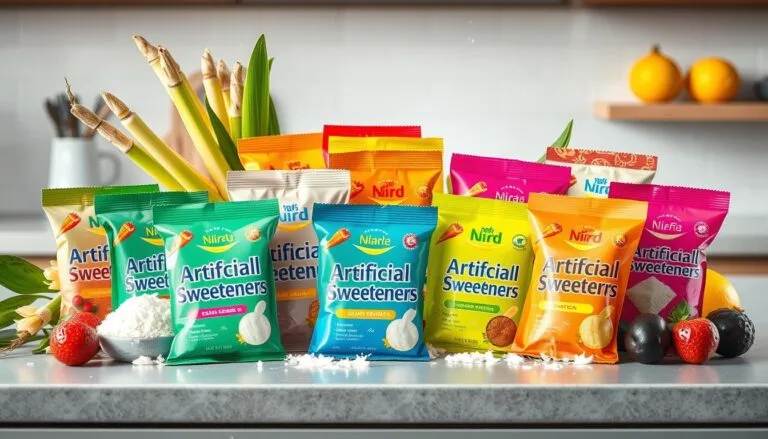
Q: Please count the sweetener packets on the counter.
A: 14